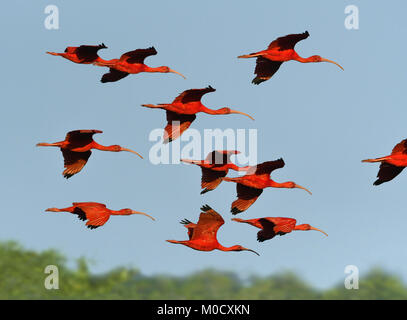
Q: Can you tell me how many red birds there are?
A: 11